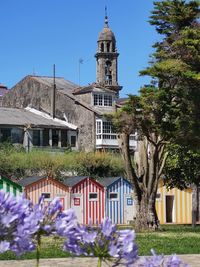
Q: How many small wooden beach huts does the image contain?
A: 5